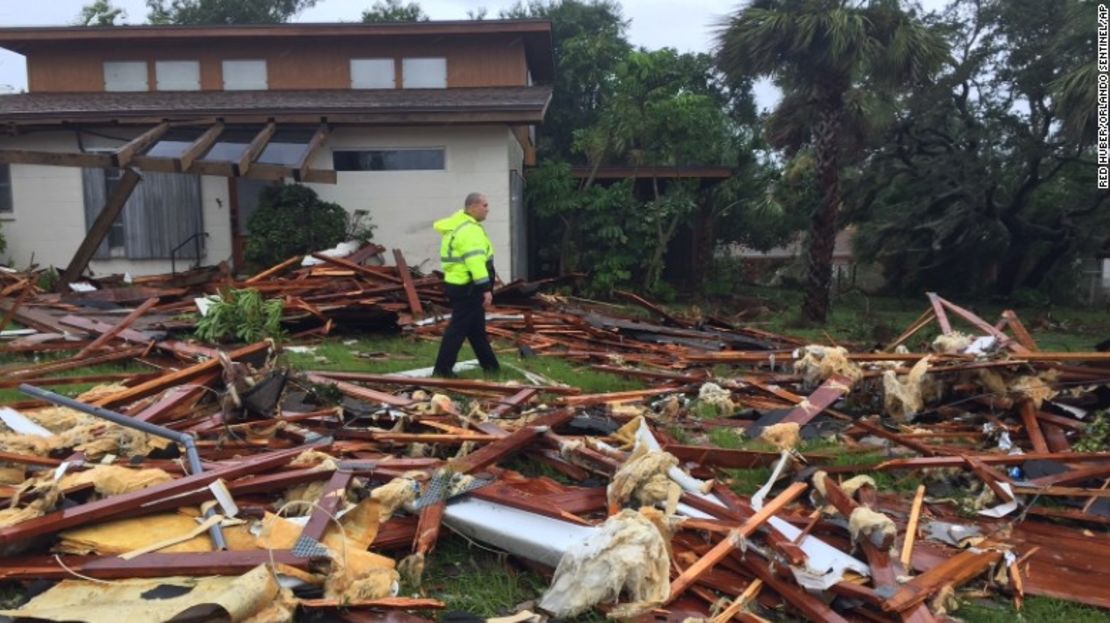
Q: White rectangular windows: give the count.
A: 5